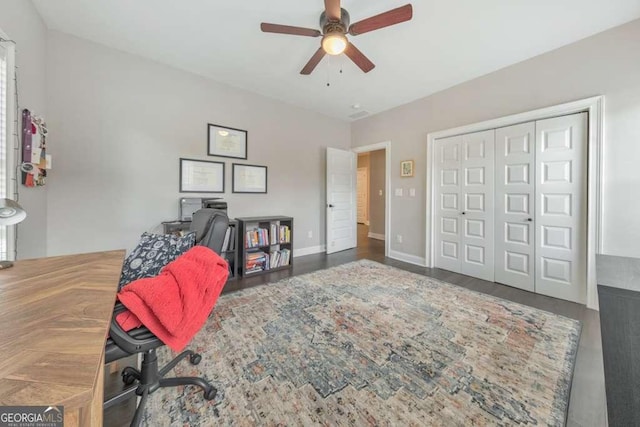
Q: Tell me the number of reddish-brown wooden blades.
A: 5